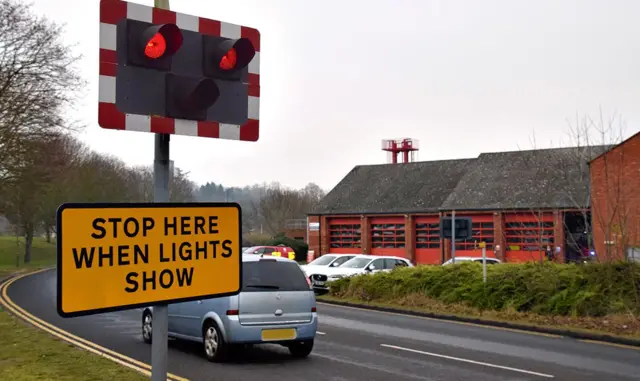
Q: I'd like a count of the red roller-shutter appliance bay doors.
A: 5